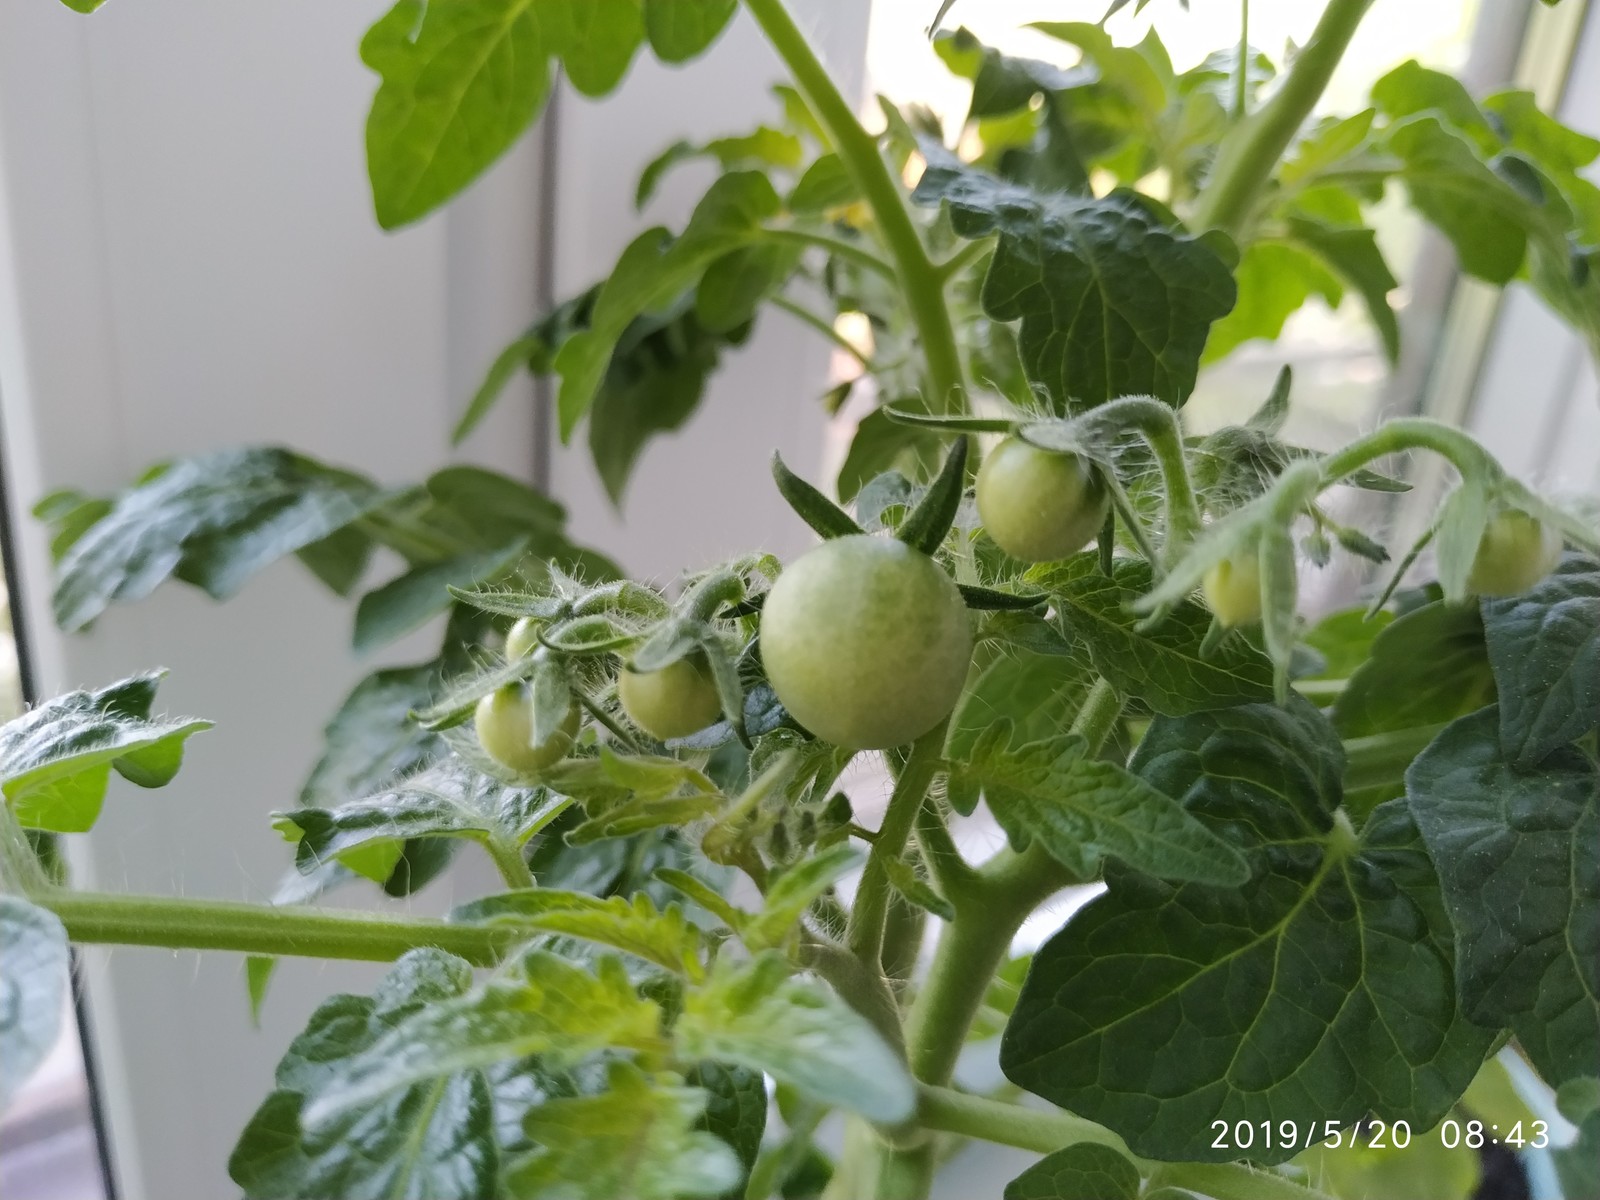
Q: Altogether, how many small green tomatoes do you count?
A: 7